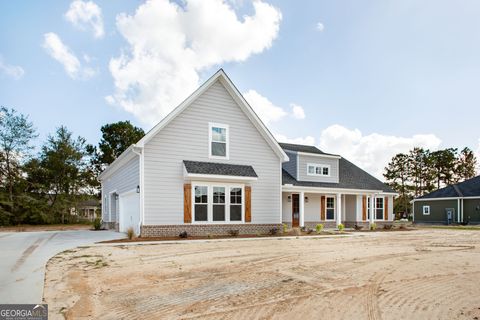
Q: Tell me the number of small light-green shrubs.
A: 4